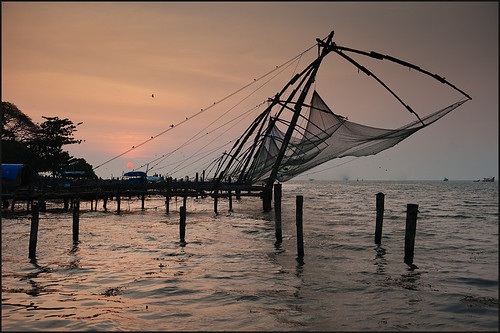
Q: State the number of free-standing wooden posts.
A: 7